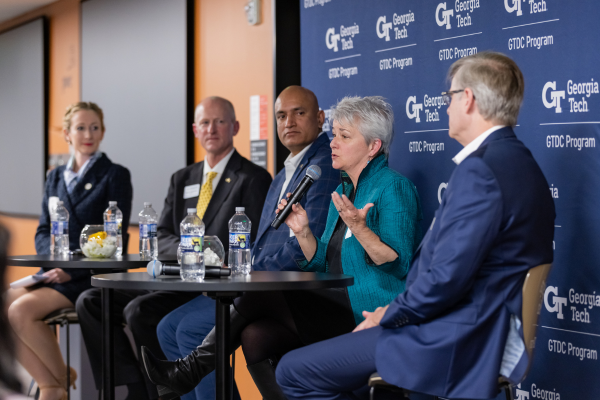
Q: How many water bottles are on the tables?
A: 5